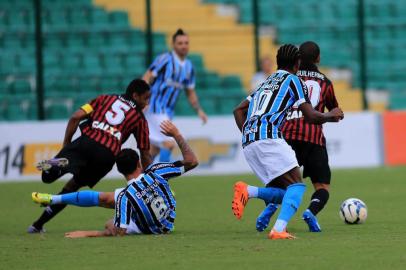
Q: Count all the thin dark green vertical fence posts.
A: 4